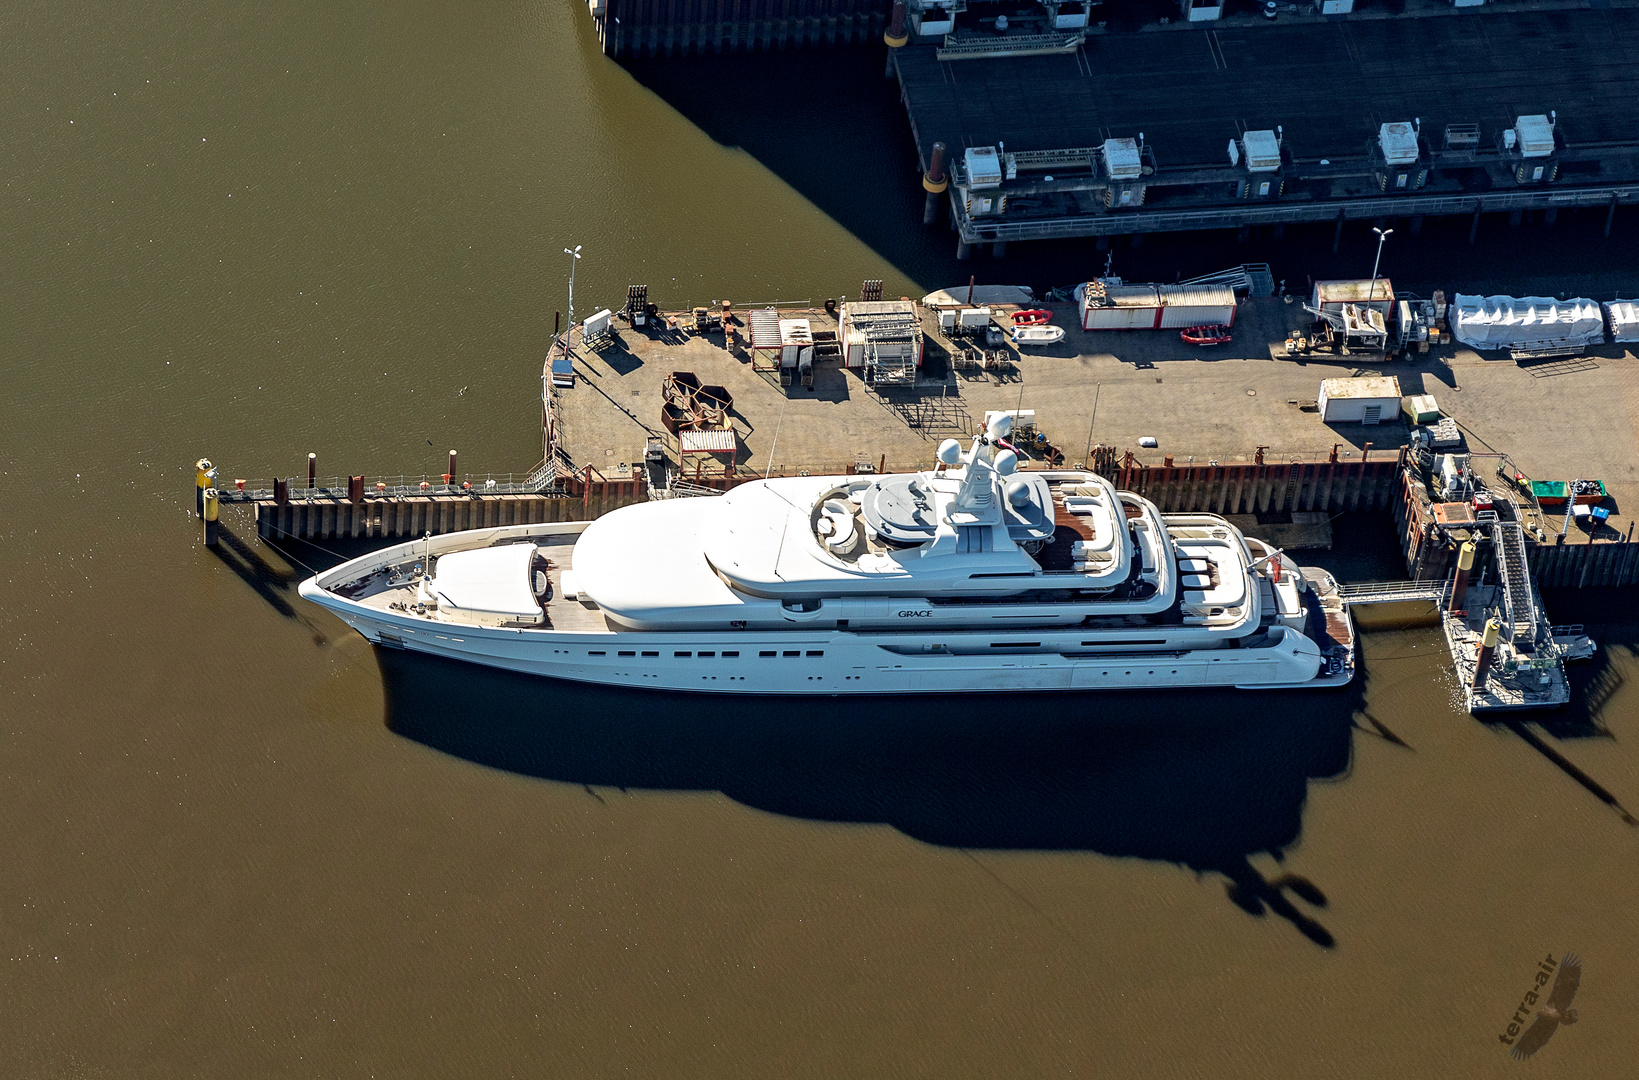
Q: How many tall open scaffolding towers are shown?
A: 1